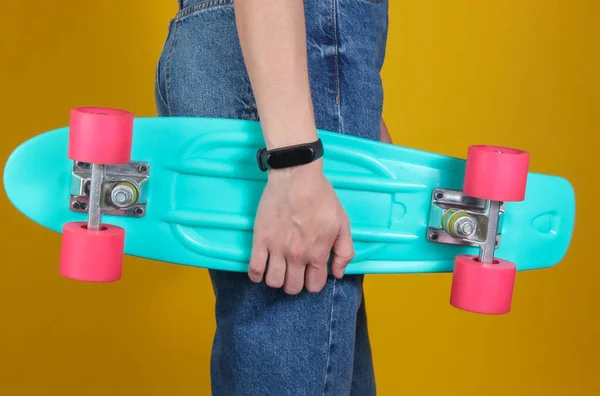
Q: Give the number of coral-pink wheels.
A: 4